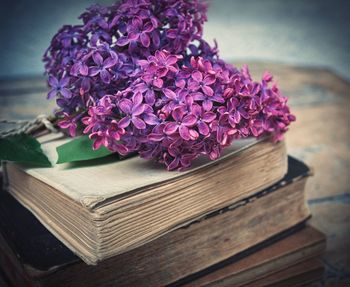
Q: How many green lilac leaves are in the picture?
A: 2